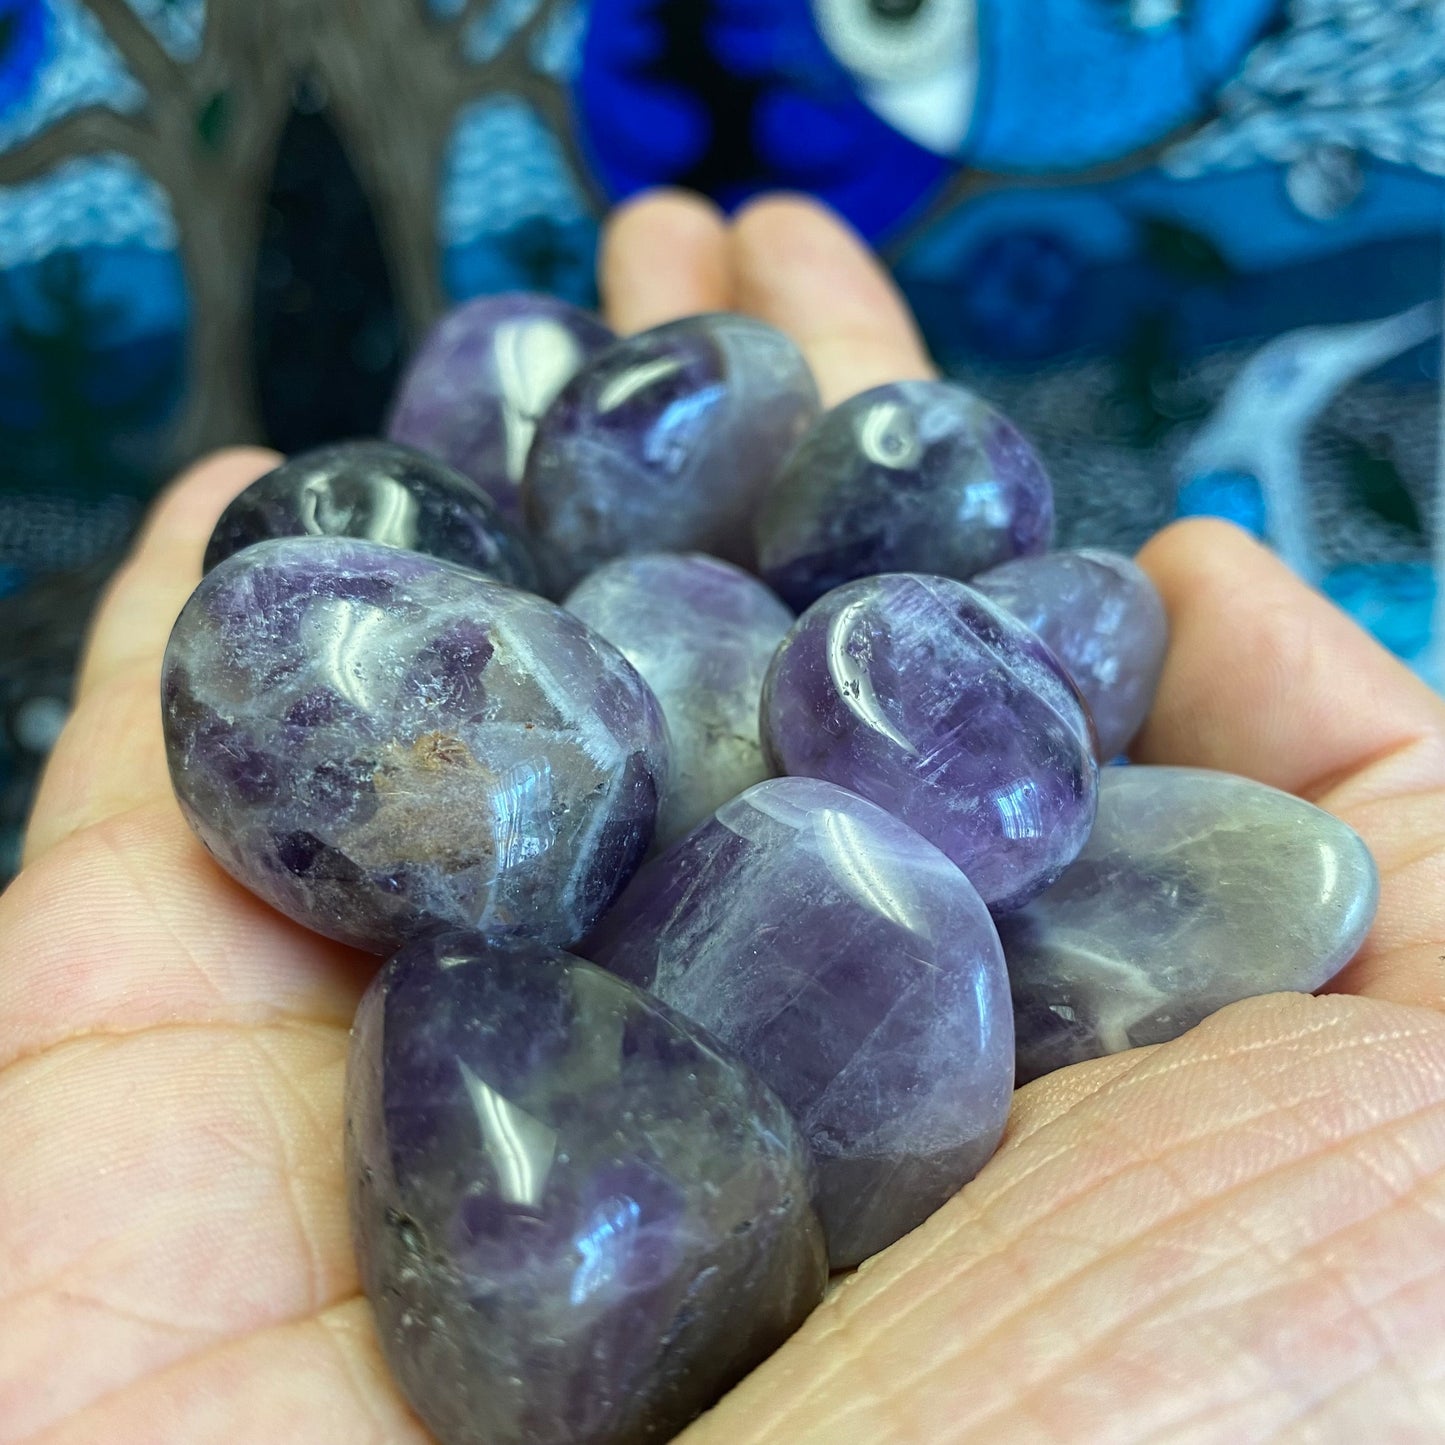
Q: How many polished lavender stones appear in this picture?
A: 11